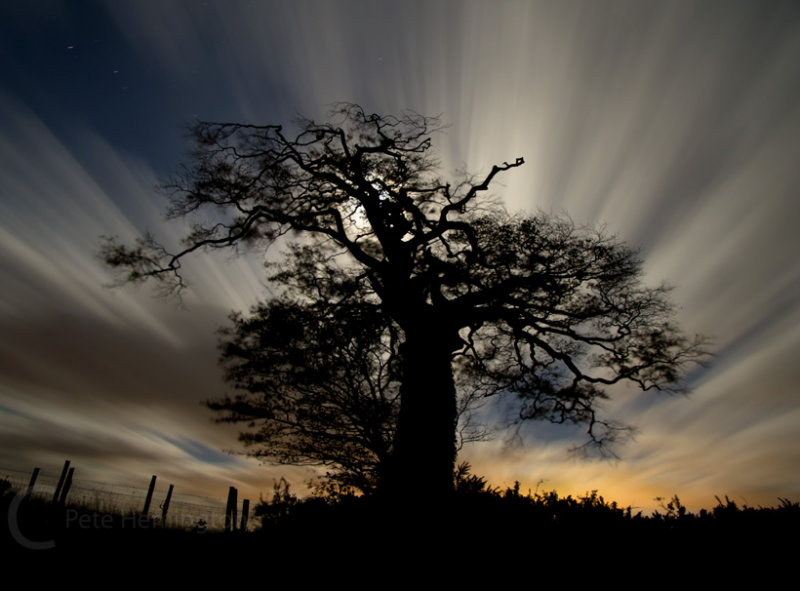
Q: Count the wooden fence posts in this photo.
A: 8